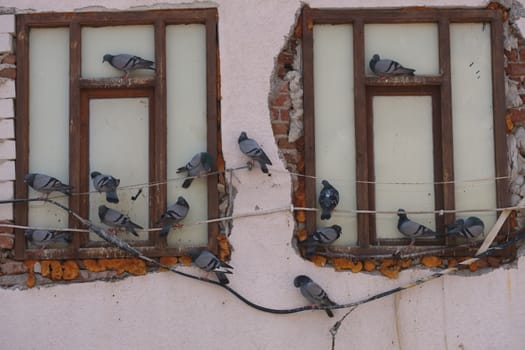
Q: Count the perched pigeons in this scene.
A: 15